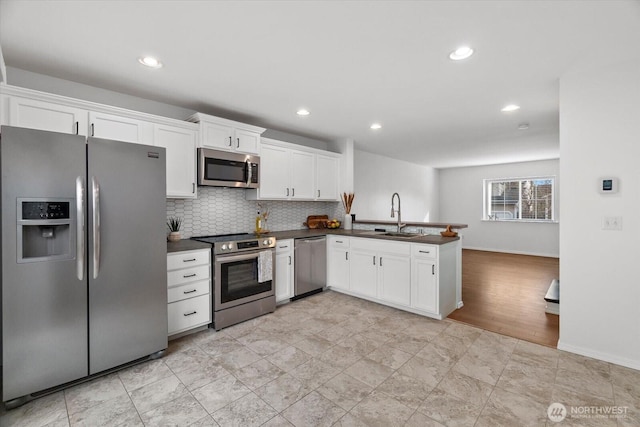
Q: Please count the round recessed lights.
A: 5